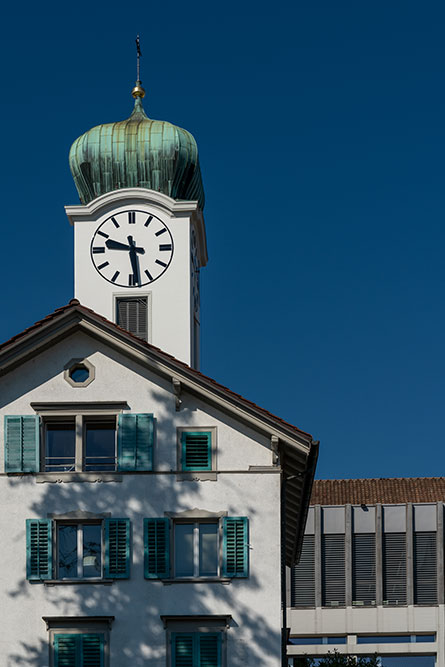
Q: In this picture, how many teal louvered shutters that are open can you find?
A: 6